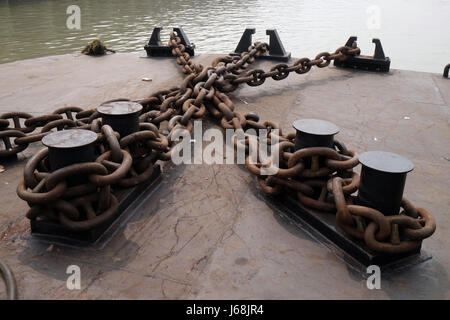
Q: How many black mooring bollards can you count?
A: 4